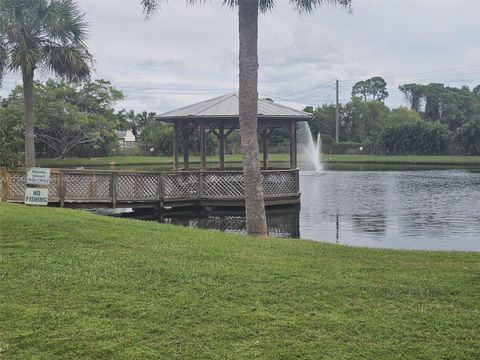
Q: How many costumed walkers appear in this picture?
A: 0